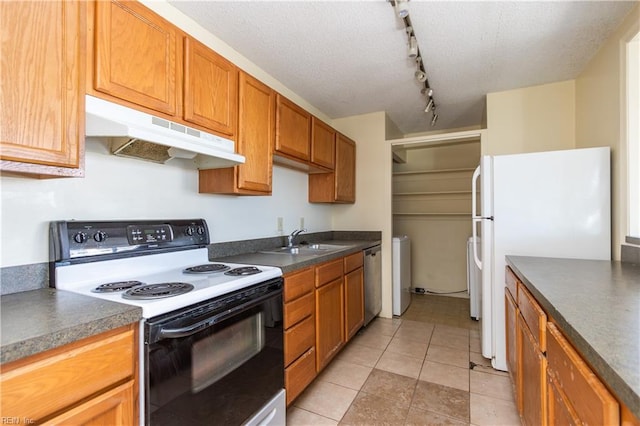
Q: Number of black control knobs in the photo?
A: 4